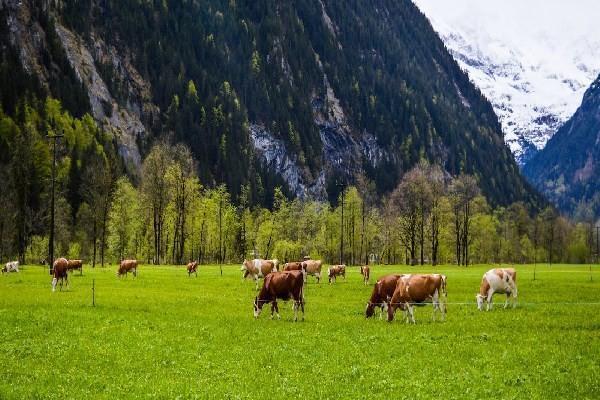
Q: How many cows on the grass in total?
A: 14